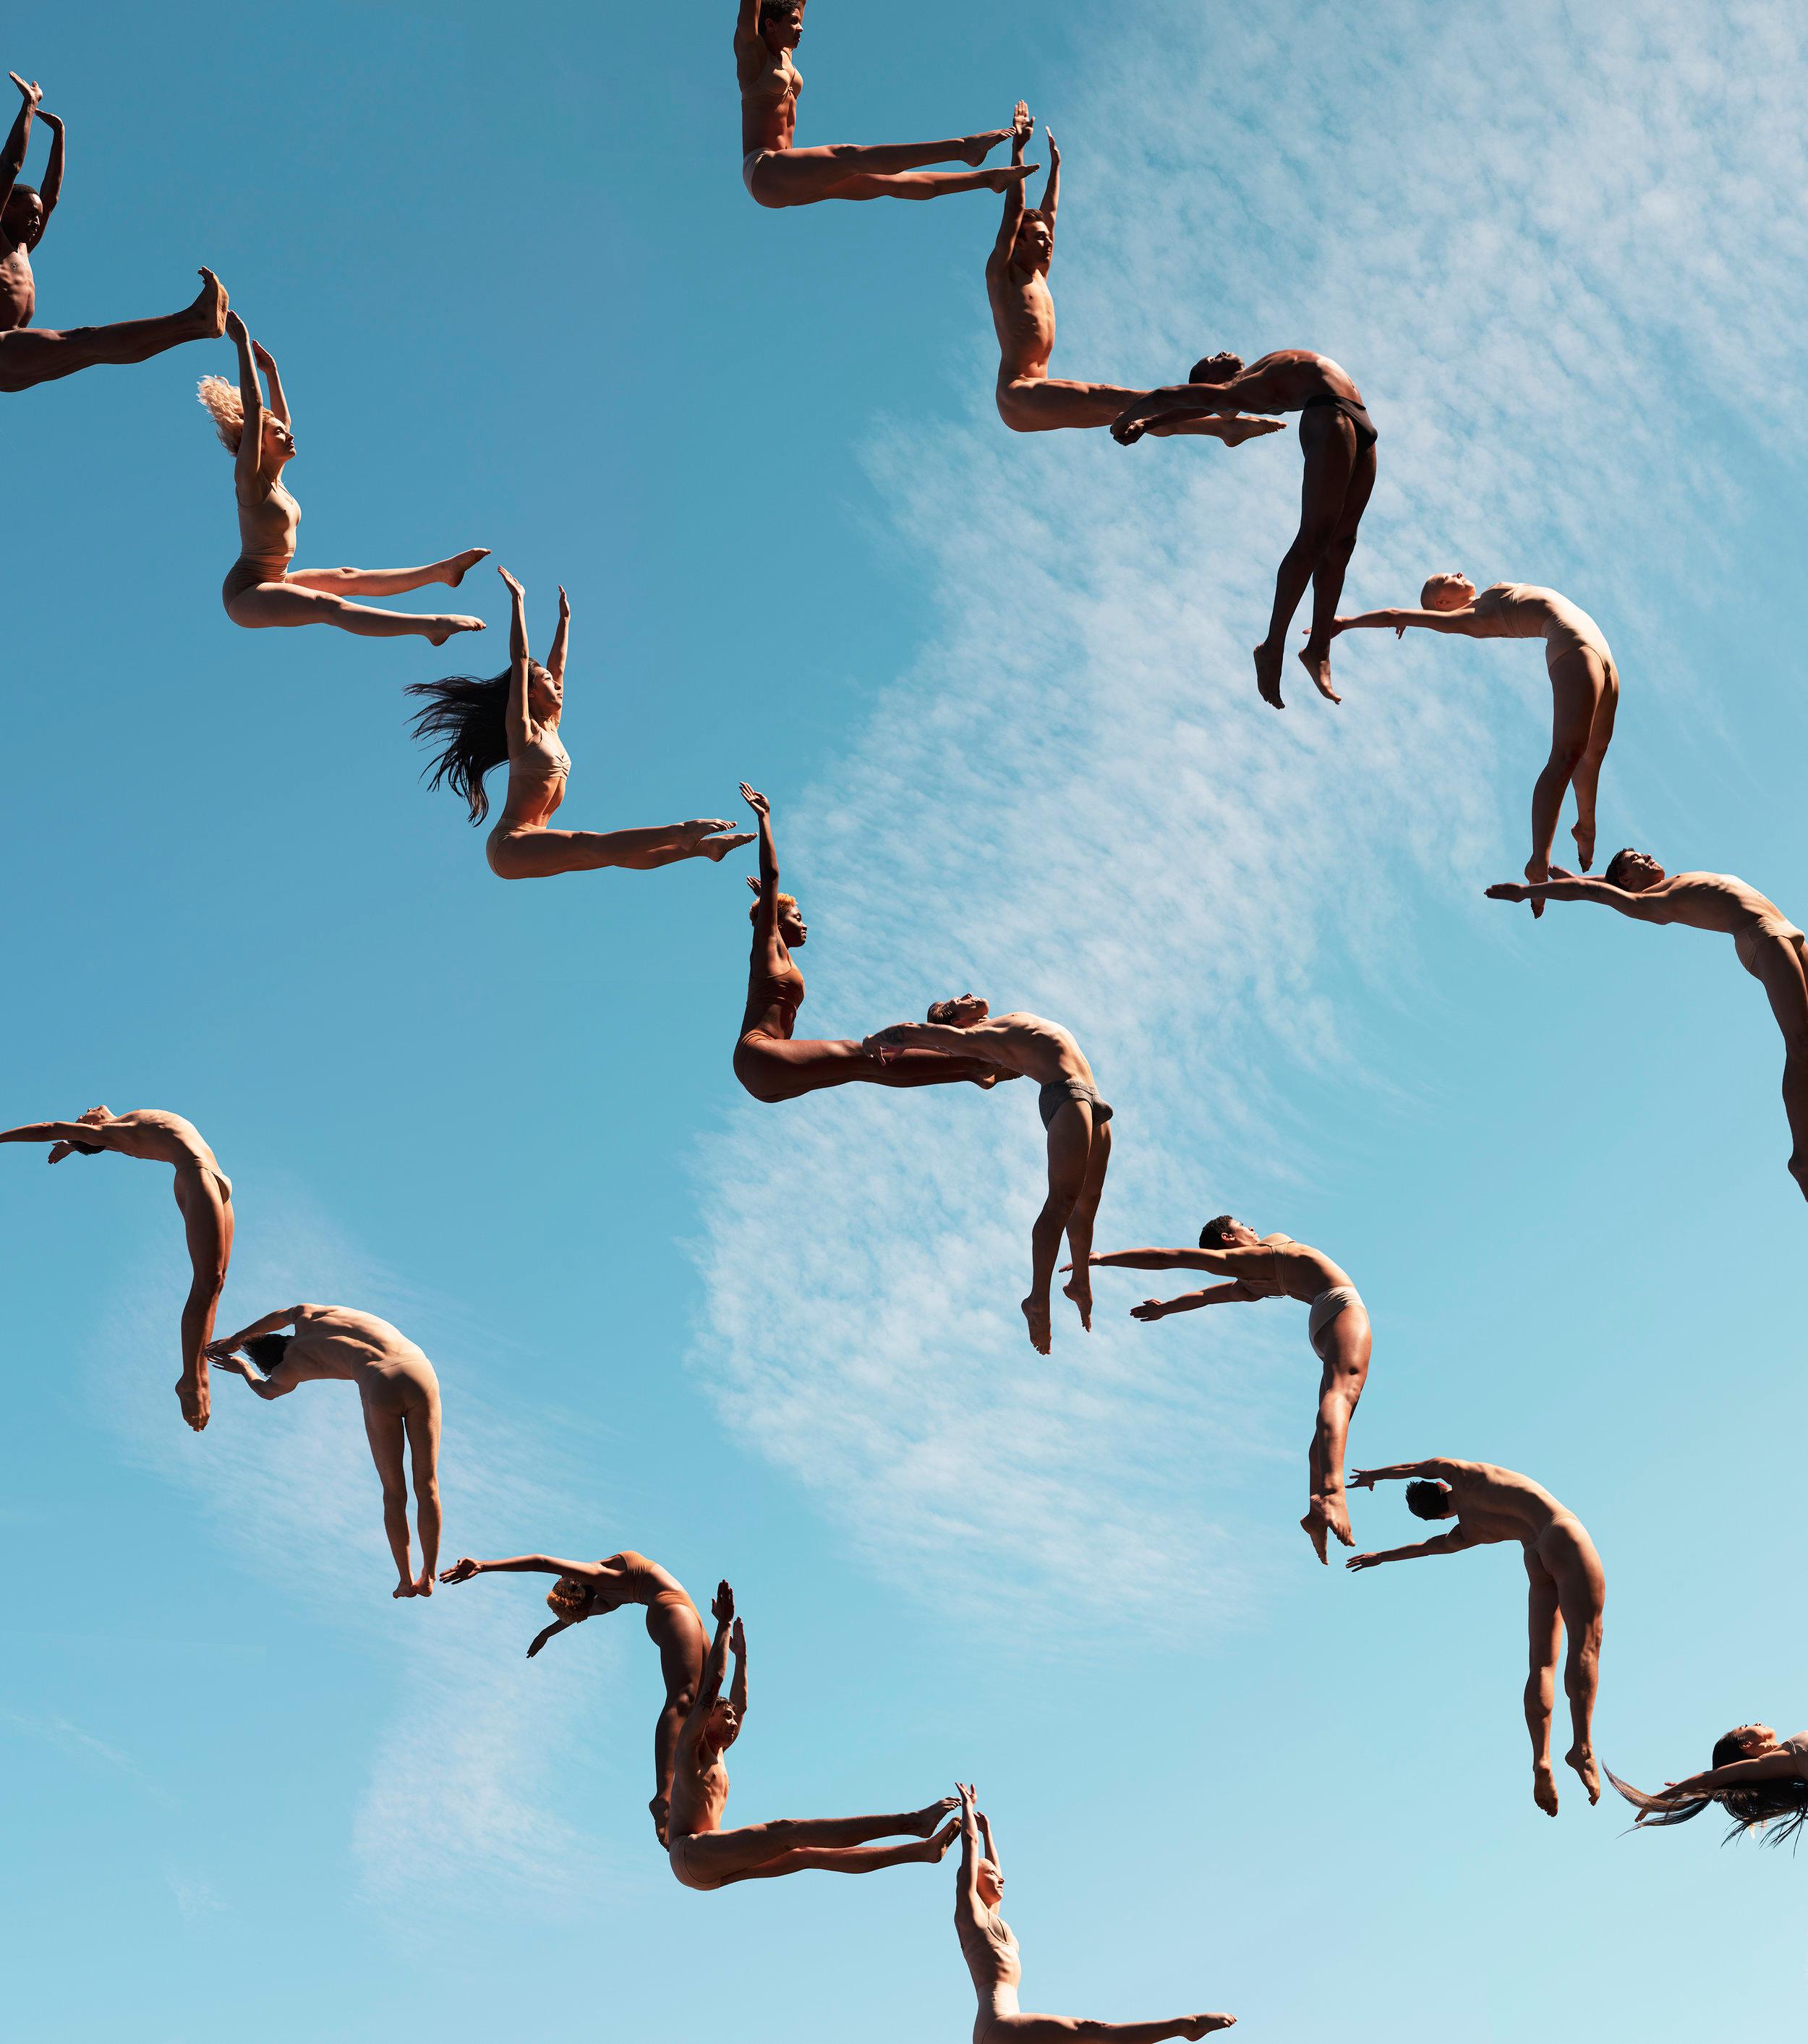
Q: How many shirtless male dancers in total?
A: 9